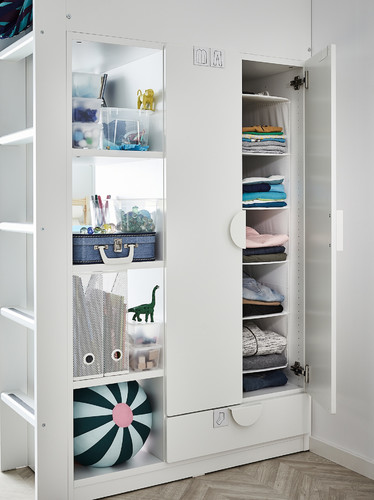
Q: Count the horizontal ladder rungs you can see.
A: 5